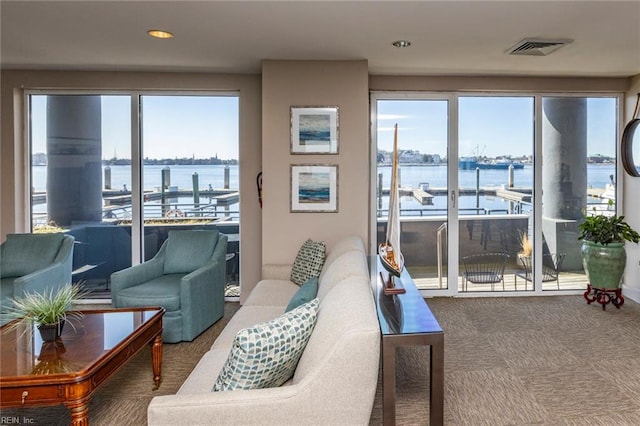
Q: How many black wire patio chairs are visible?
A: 2